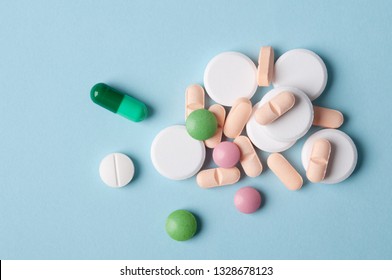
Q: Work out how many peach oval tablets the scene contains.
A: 10